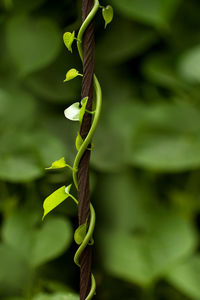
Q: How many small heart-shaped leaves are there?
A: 8